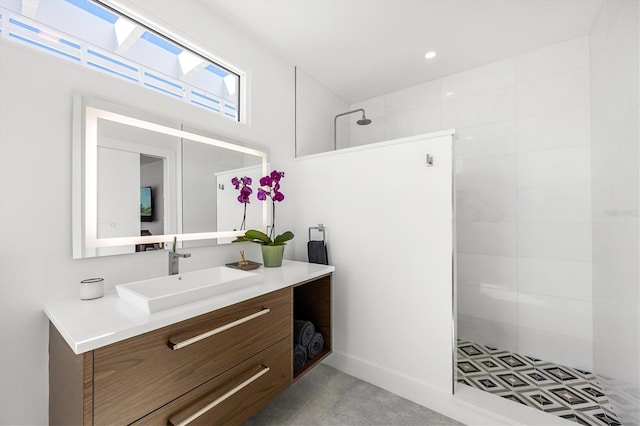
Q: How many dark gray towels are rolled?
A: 3